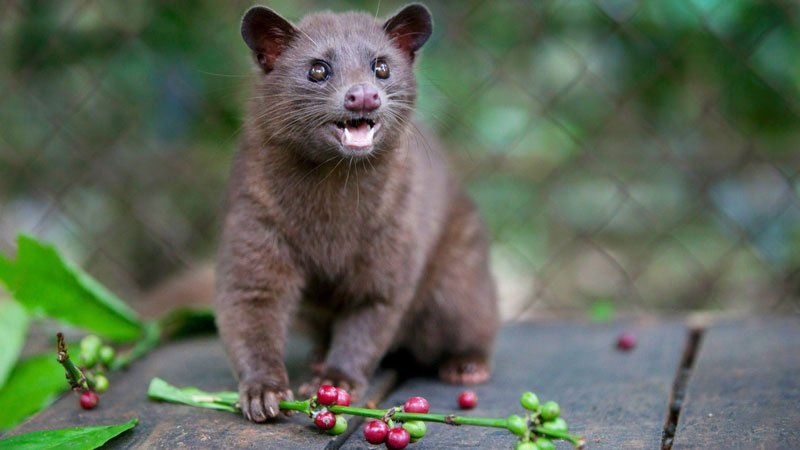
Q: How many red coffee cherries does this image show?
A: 9